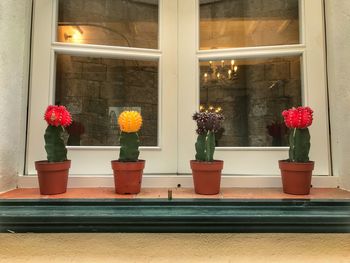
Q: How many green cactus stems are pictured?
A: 4